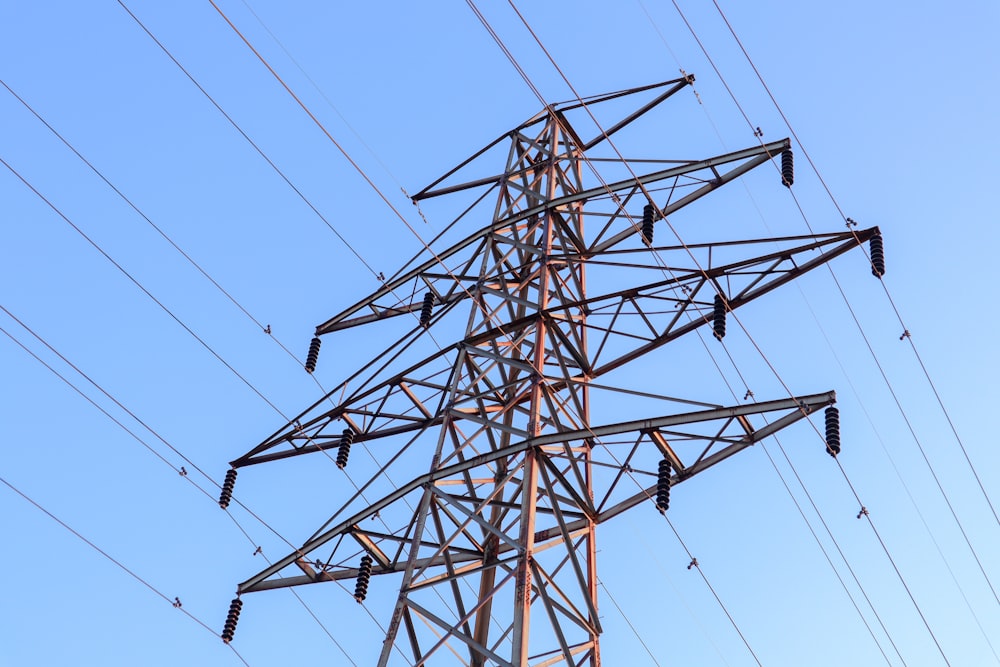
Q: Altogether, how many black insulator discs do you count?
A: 12